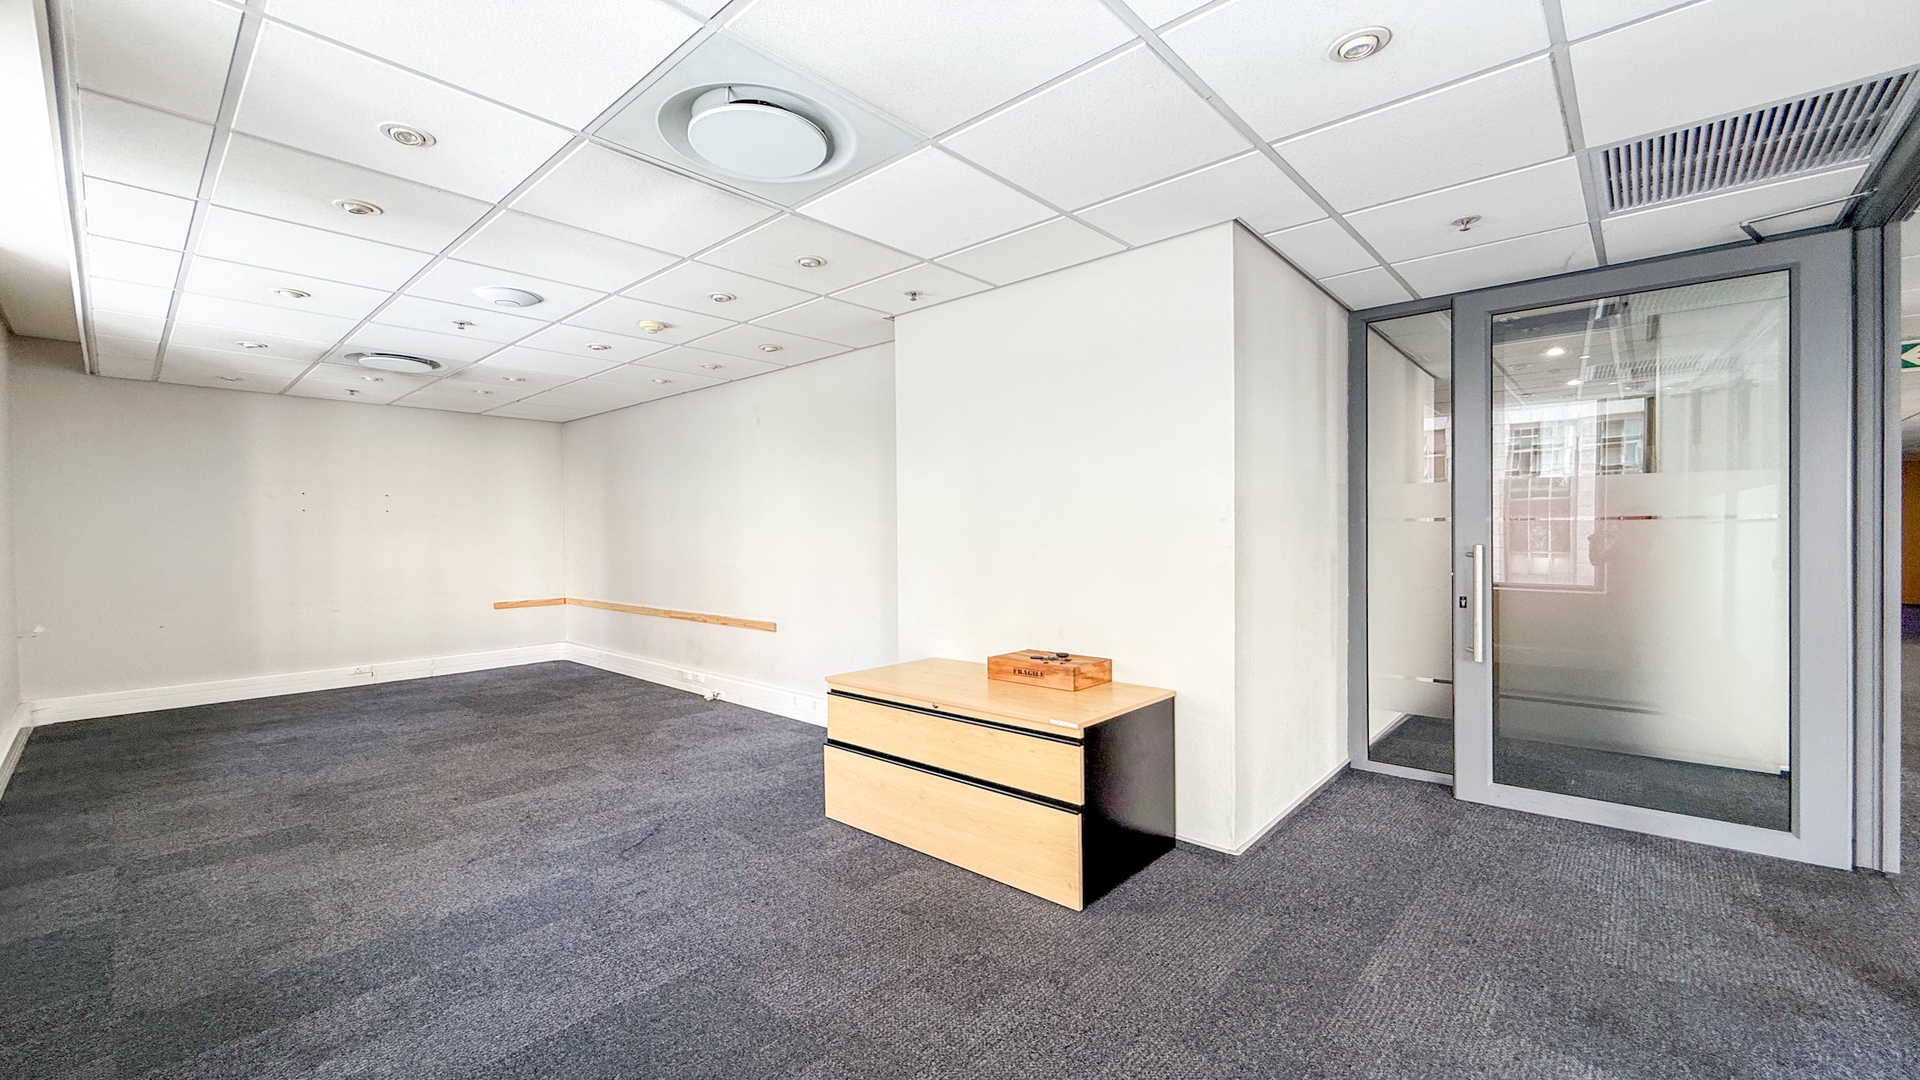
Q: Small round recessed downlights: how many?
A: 15